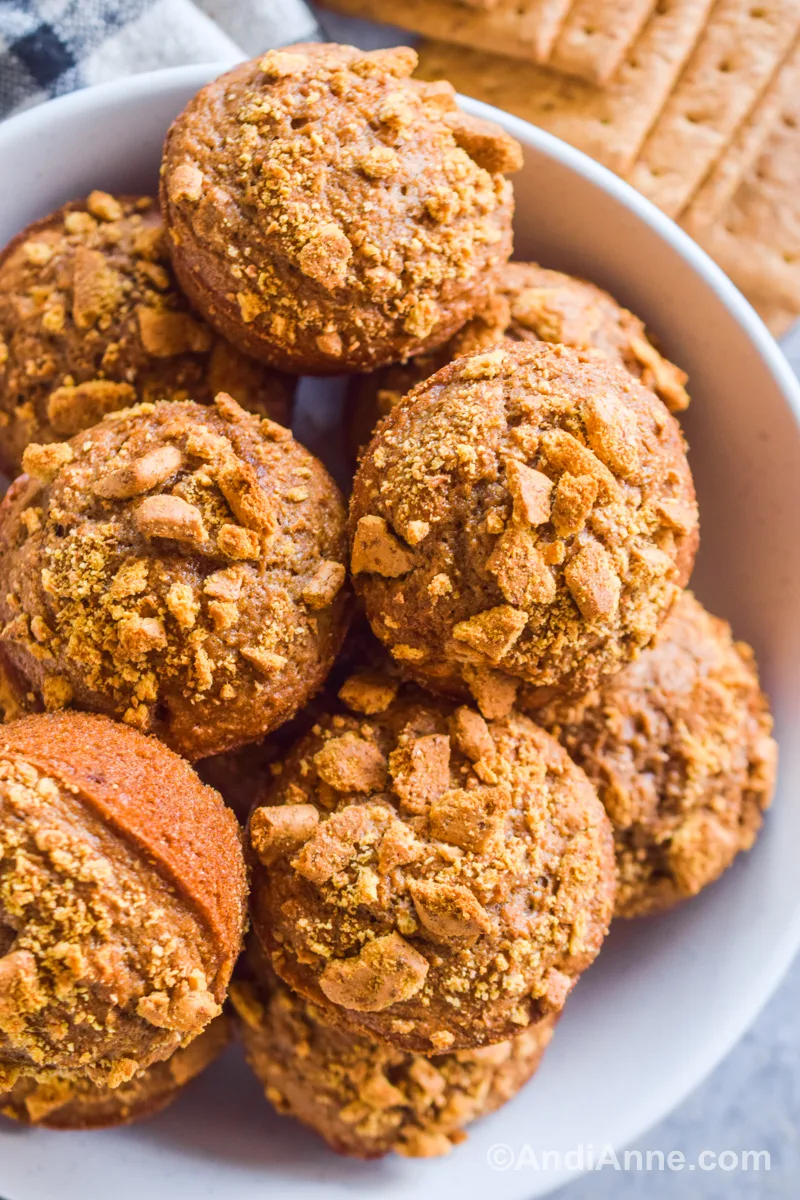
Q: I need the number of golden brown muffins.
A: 10